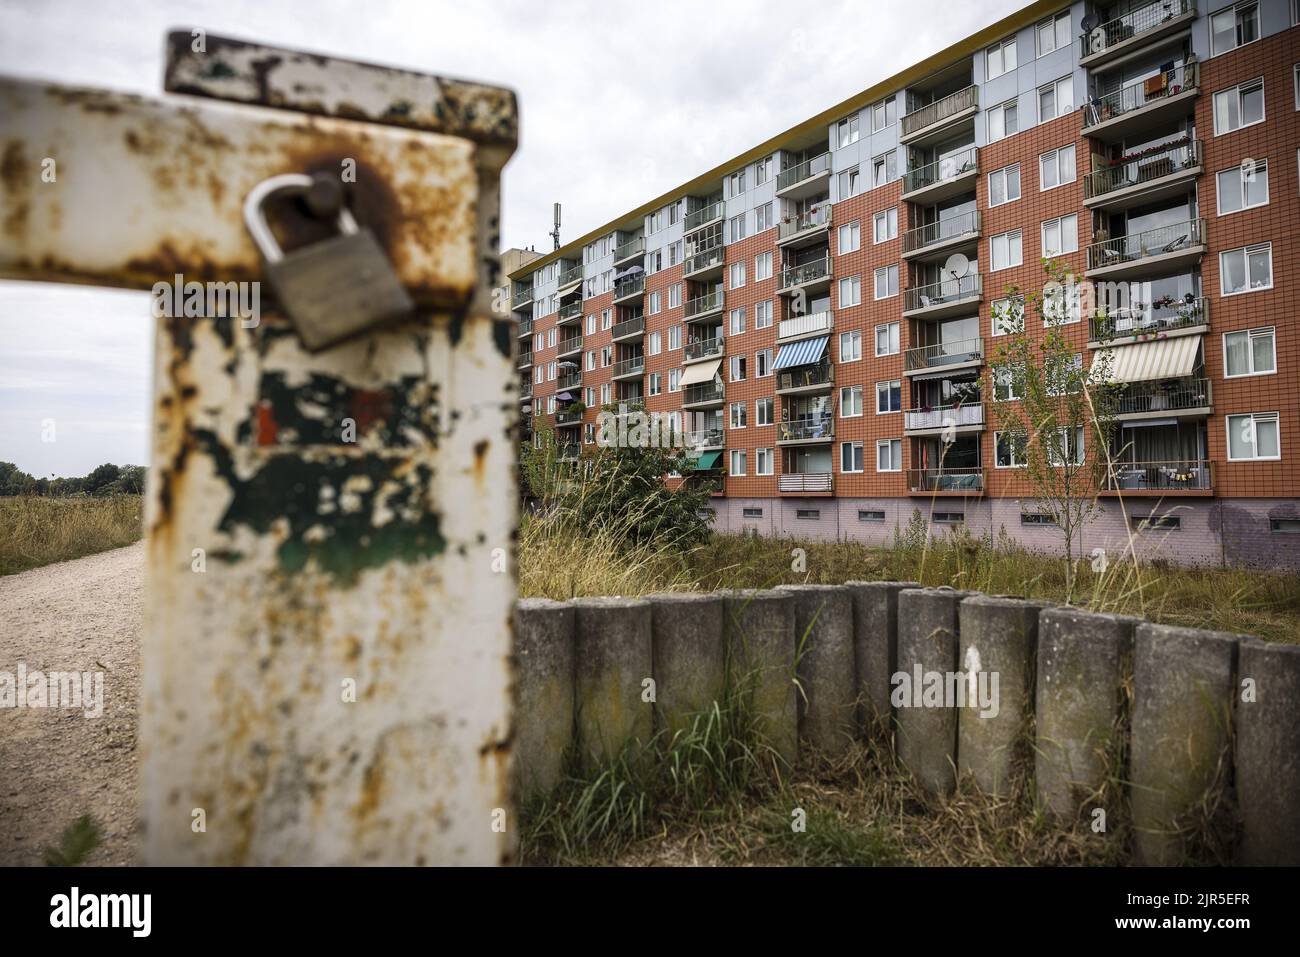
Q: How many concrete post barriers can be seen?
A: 11